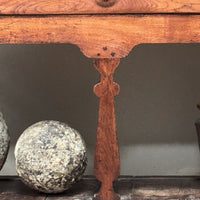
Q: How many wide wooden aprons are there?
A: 1